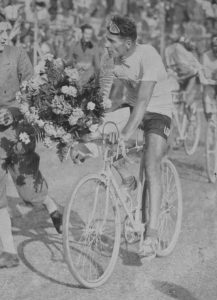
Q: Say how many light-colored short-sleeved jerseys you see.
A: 1